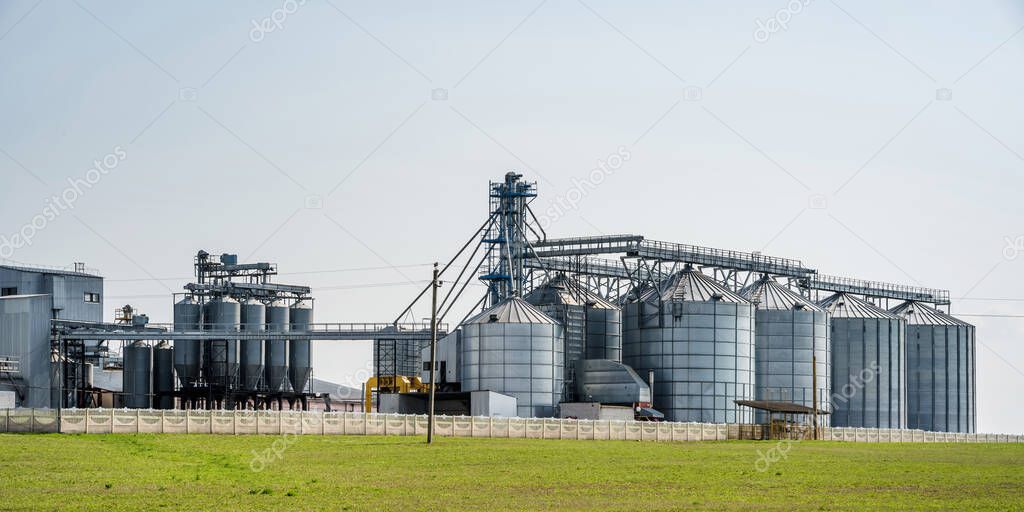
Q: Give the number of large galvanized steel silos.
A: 6